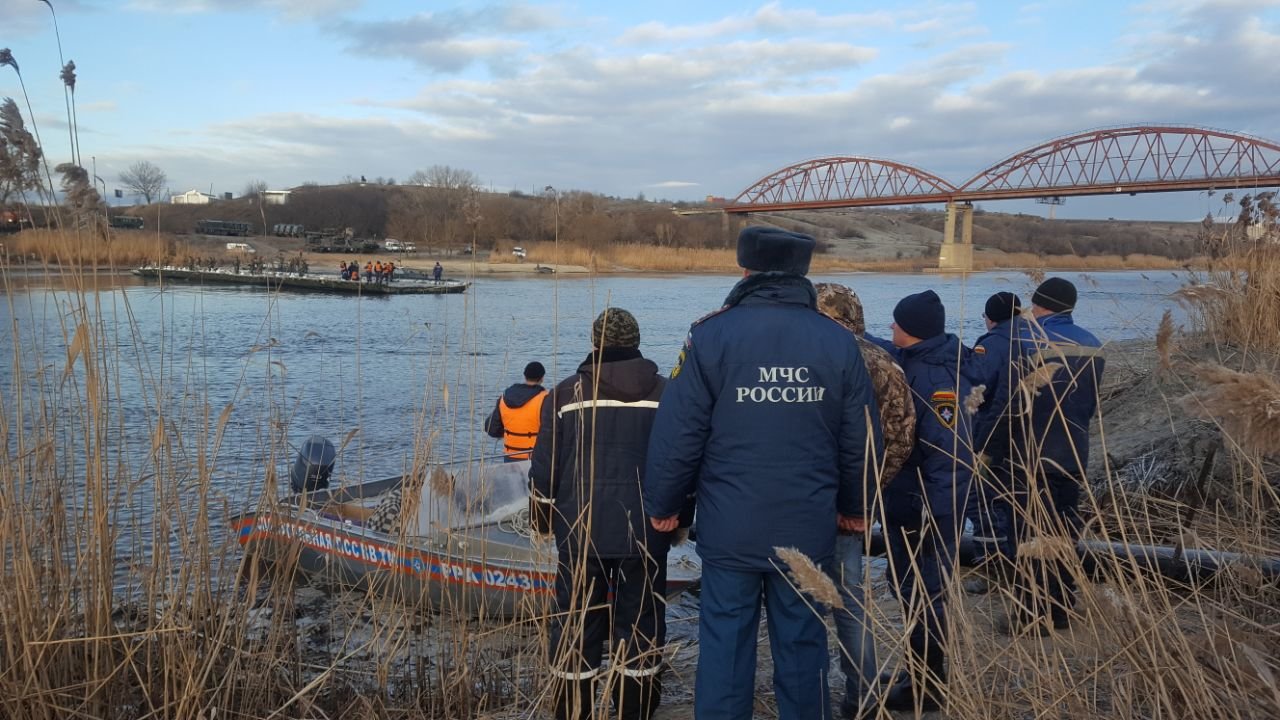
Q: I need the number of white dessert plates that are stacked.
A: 0